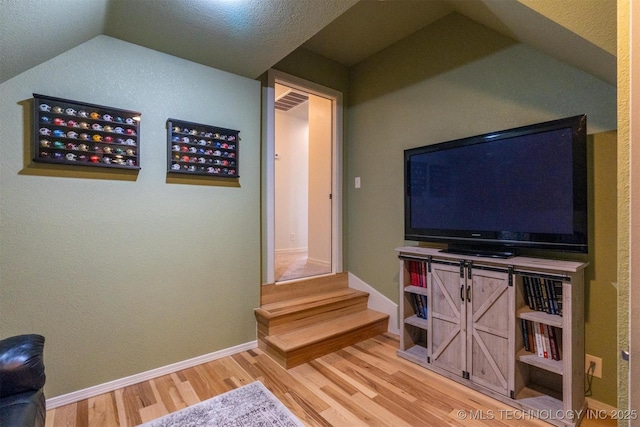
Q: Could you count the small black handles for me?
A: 2